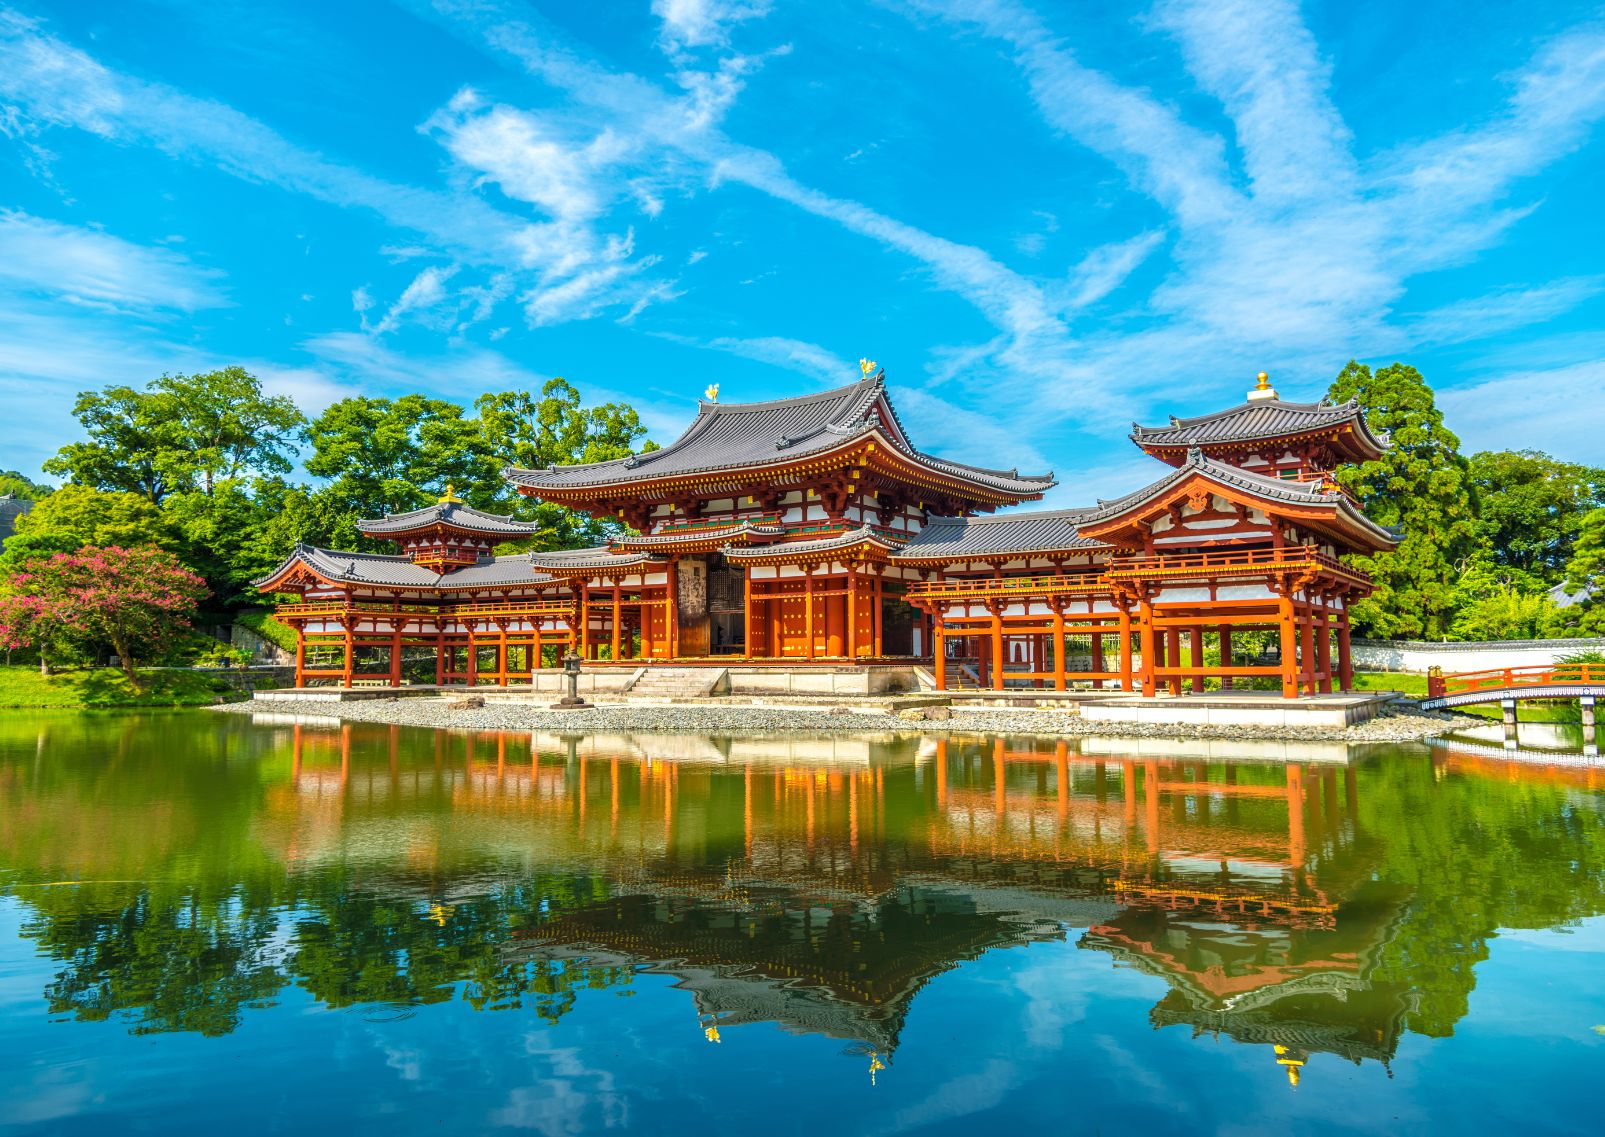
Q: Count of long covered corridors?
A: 2